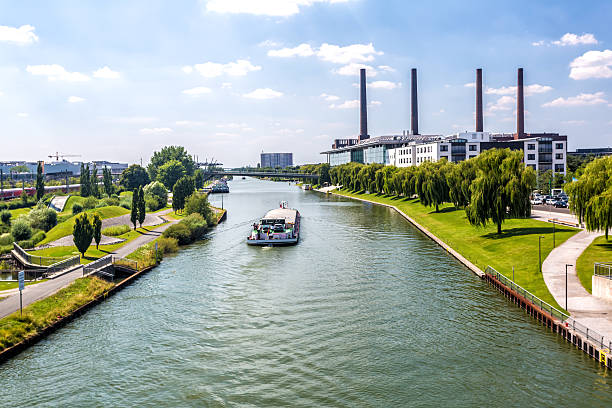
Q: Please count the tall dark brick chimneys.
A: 4